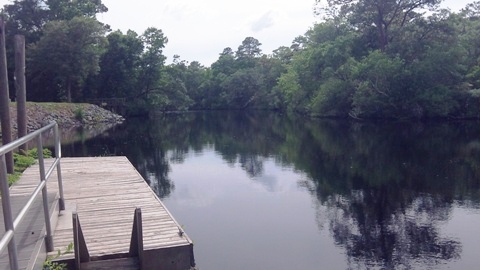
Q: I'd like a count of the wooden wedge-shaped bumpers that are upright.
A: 2